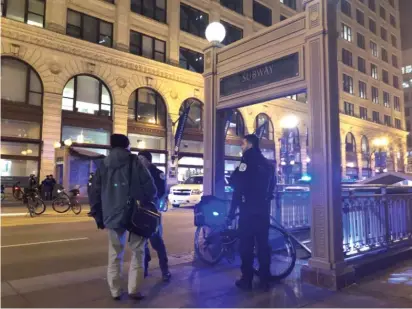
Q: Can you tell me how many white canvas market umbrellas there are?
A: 0